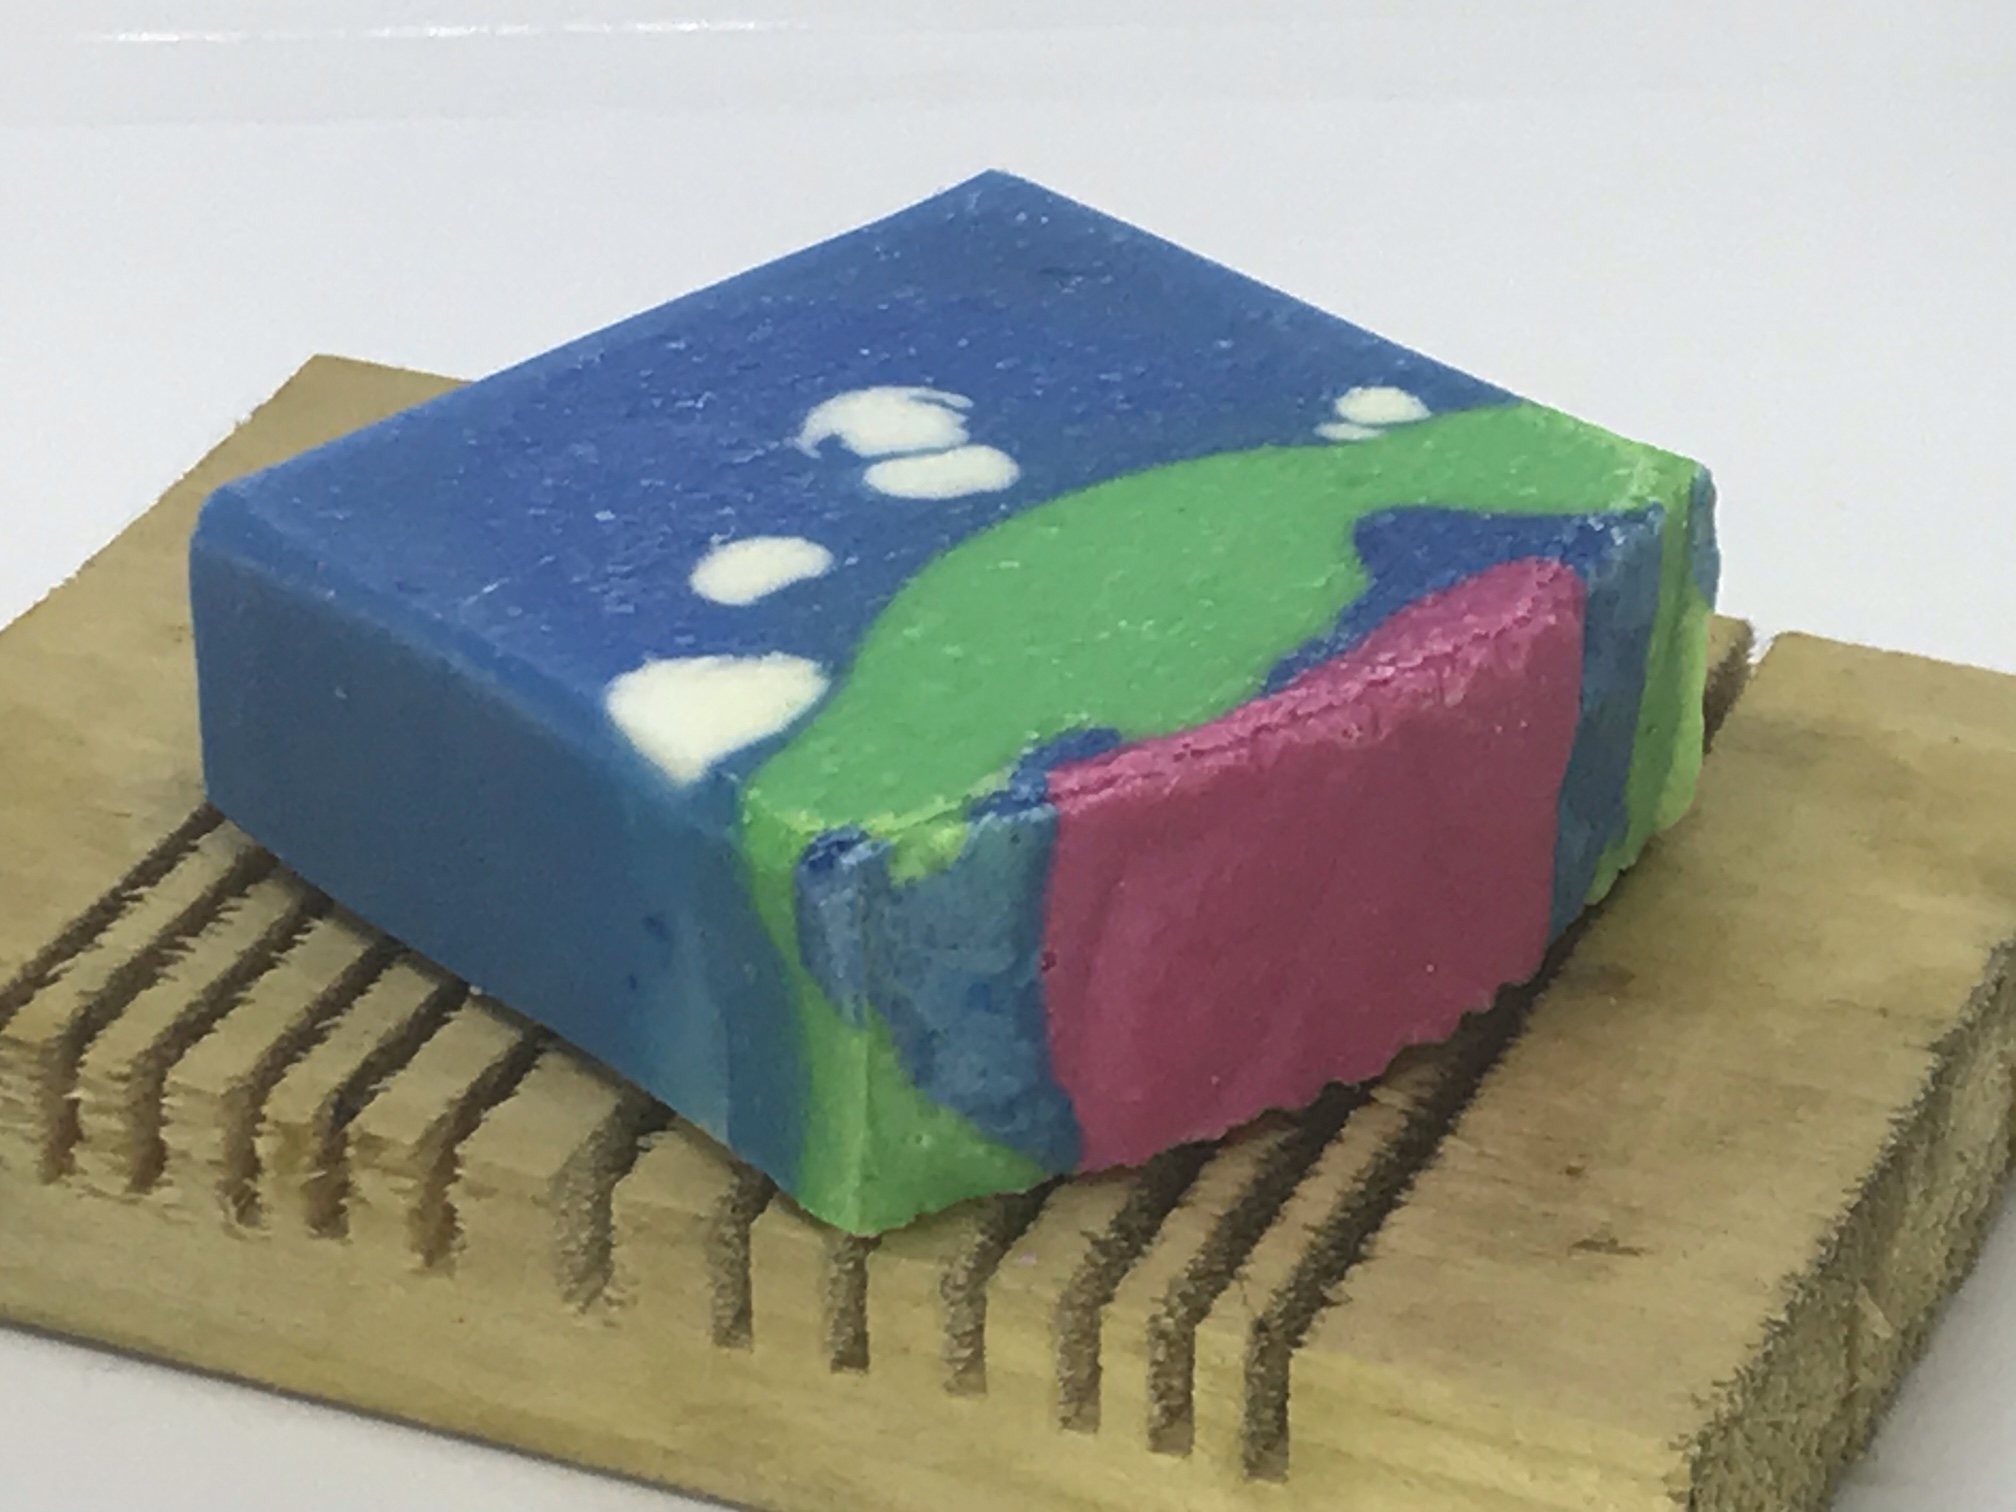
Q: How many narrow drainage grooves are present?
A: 13